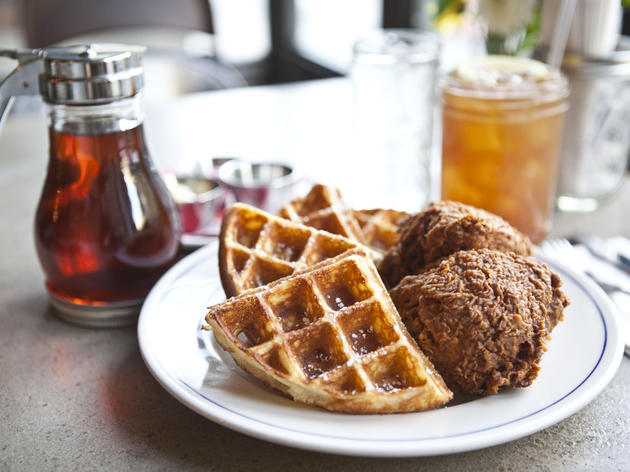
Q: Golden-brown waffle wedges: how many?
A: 4